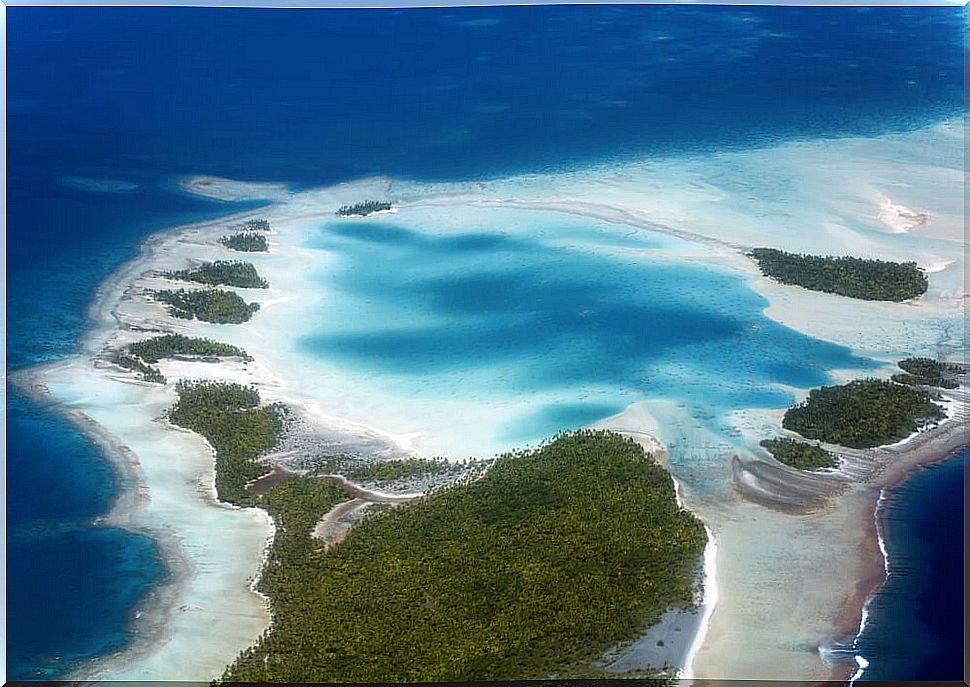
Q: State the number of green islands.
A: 11